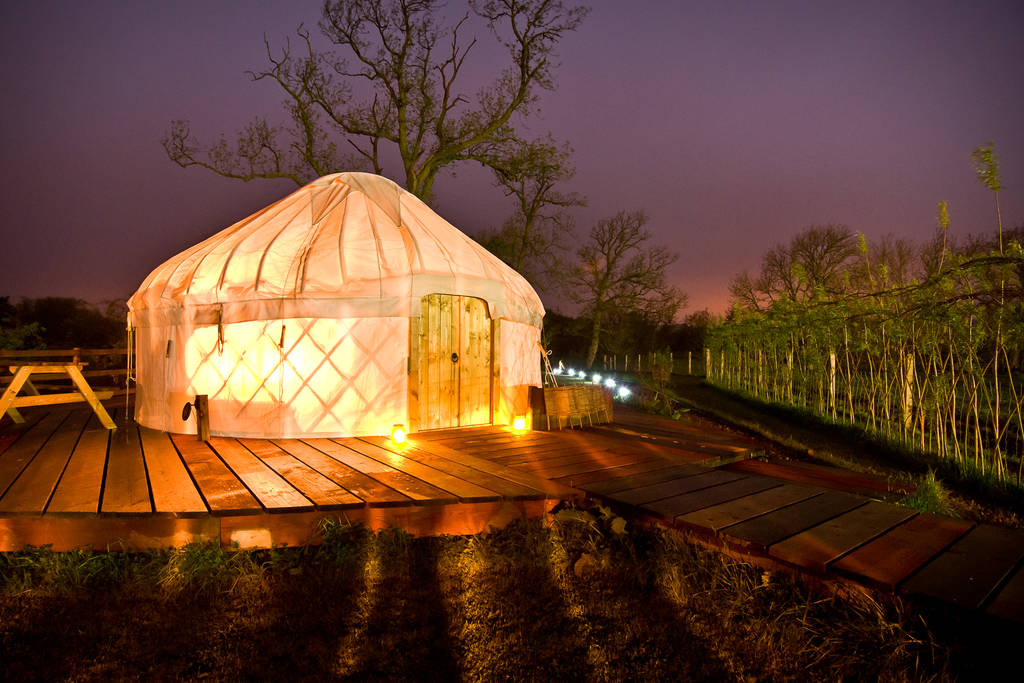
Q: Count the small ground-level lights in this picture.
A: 8